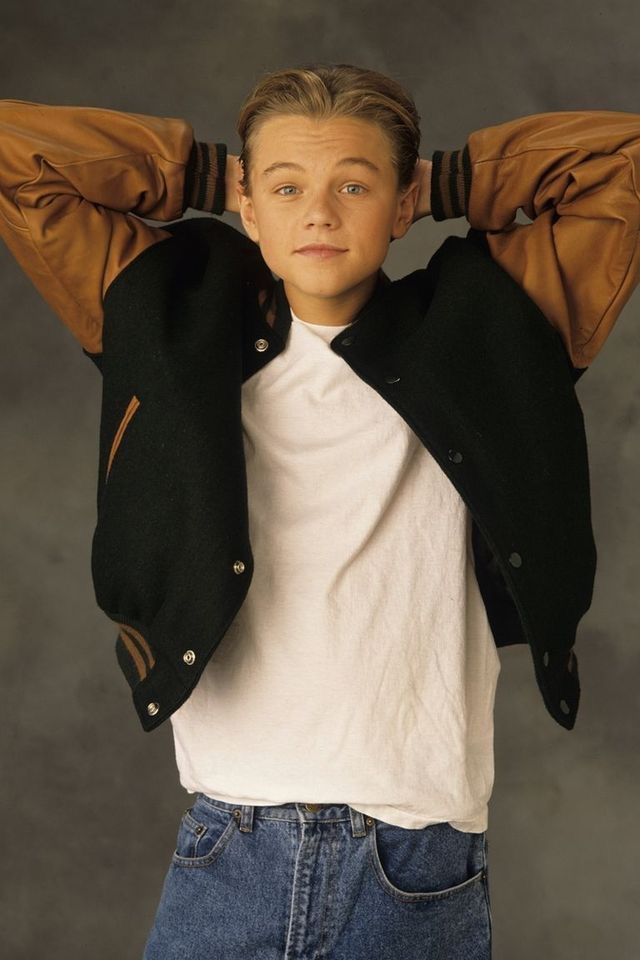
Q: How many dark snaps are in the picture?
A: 6